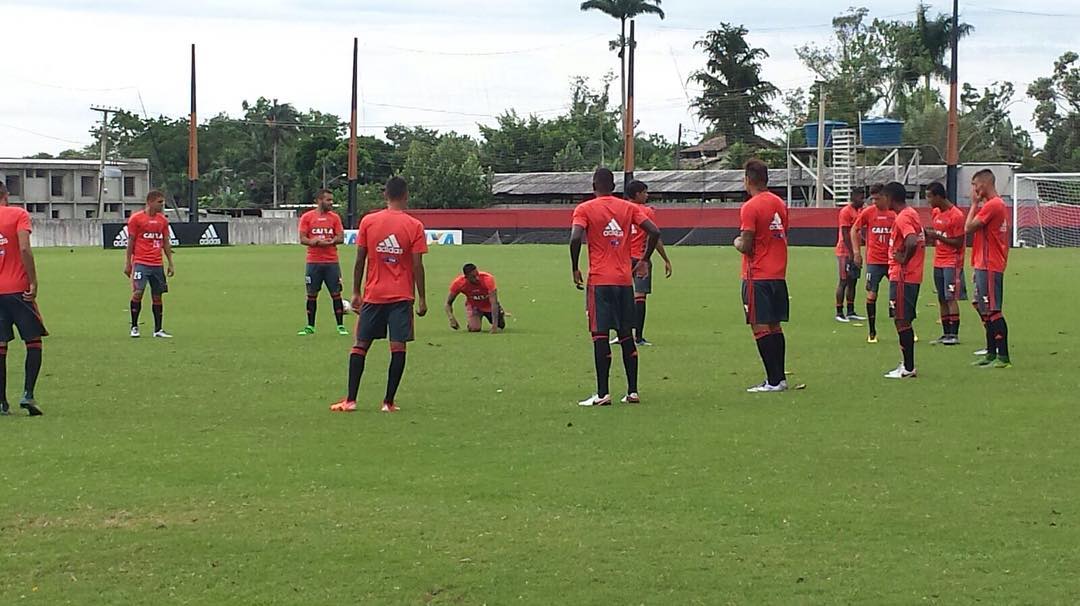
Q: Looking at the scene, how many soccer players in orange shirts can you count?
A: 13